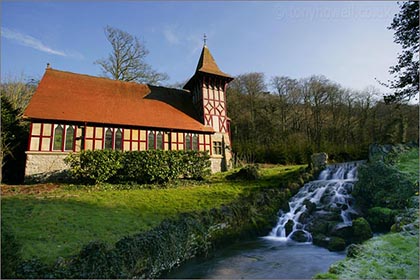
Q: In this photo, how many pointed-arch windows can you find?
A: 8